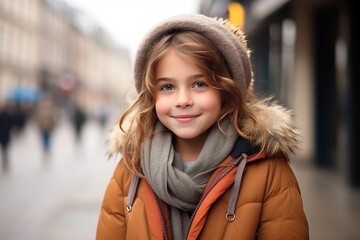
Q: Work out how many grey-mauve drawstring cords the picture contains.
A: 2